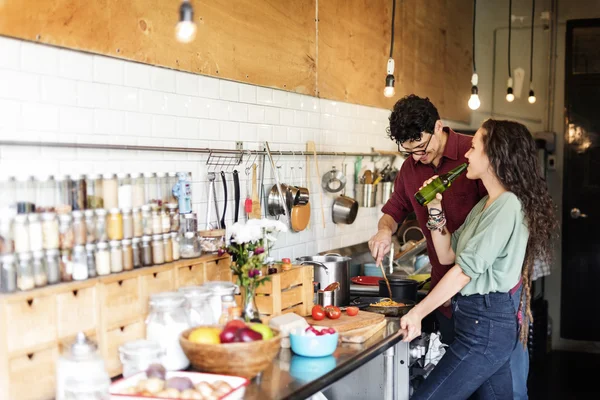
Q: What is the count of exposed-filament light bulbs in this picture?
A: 5